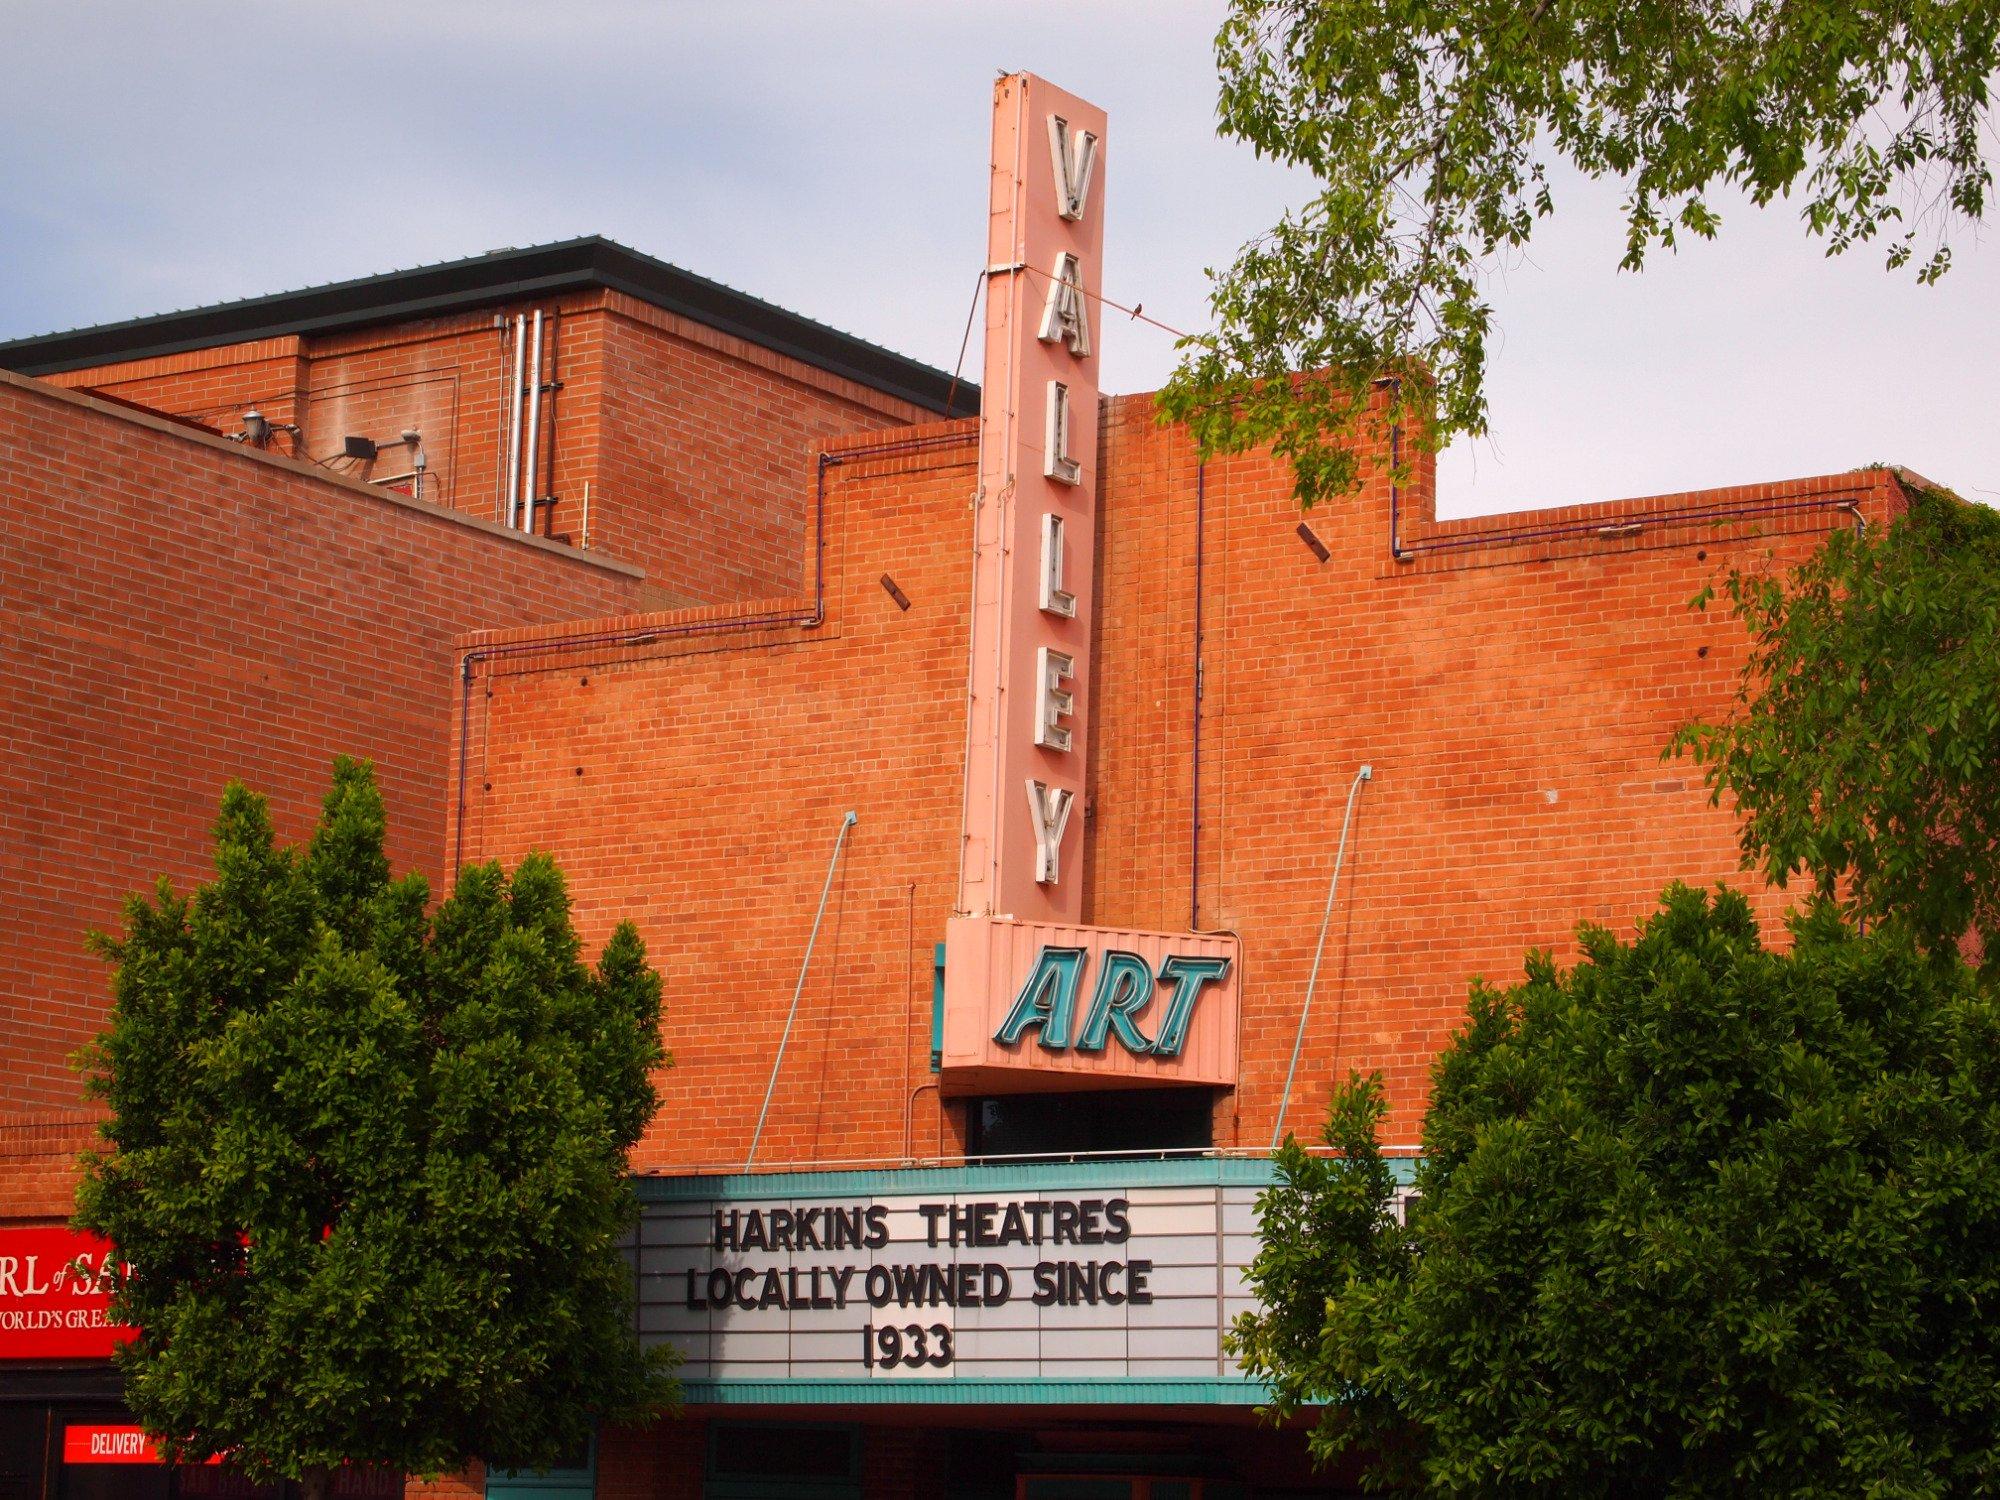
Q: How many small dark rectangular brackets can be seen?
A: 2